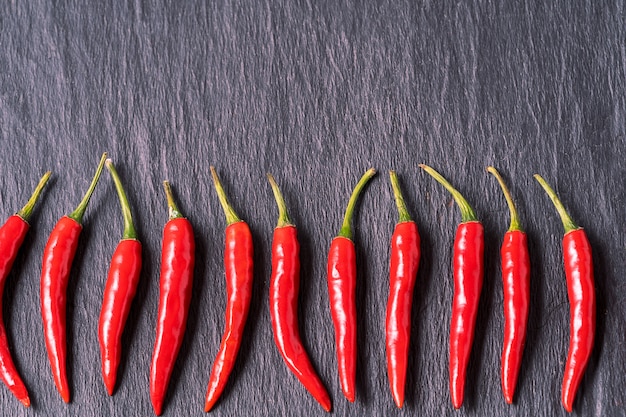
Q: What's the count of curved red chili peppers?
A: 11